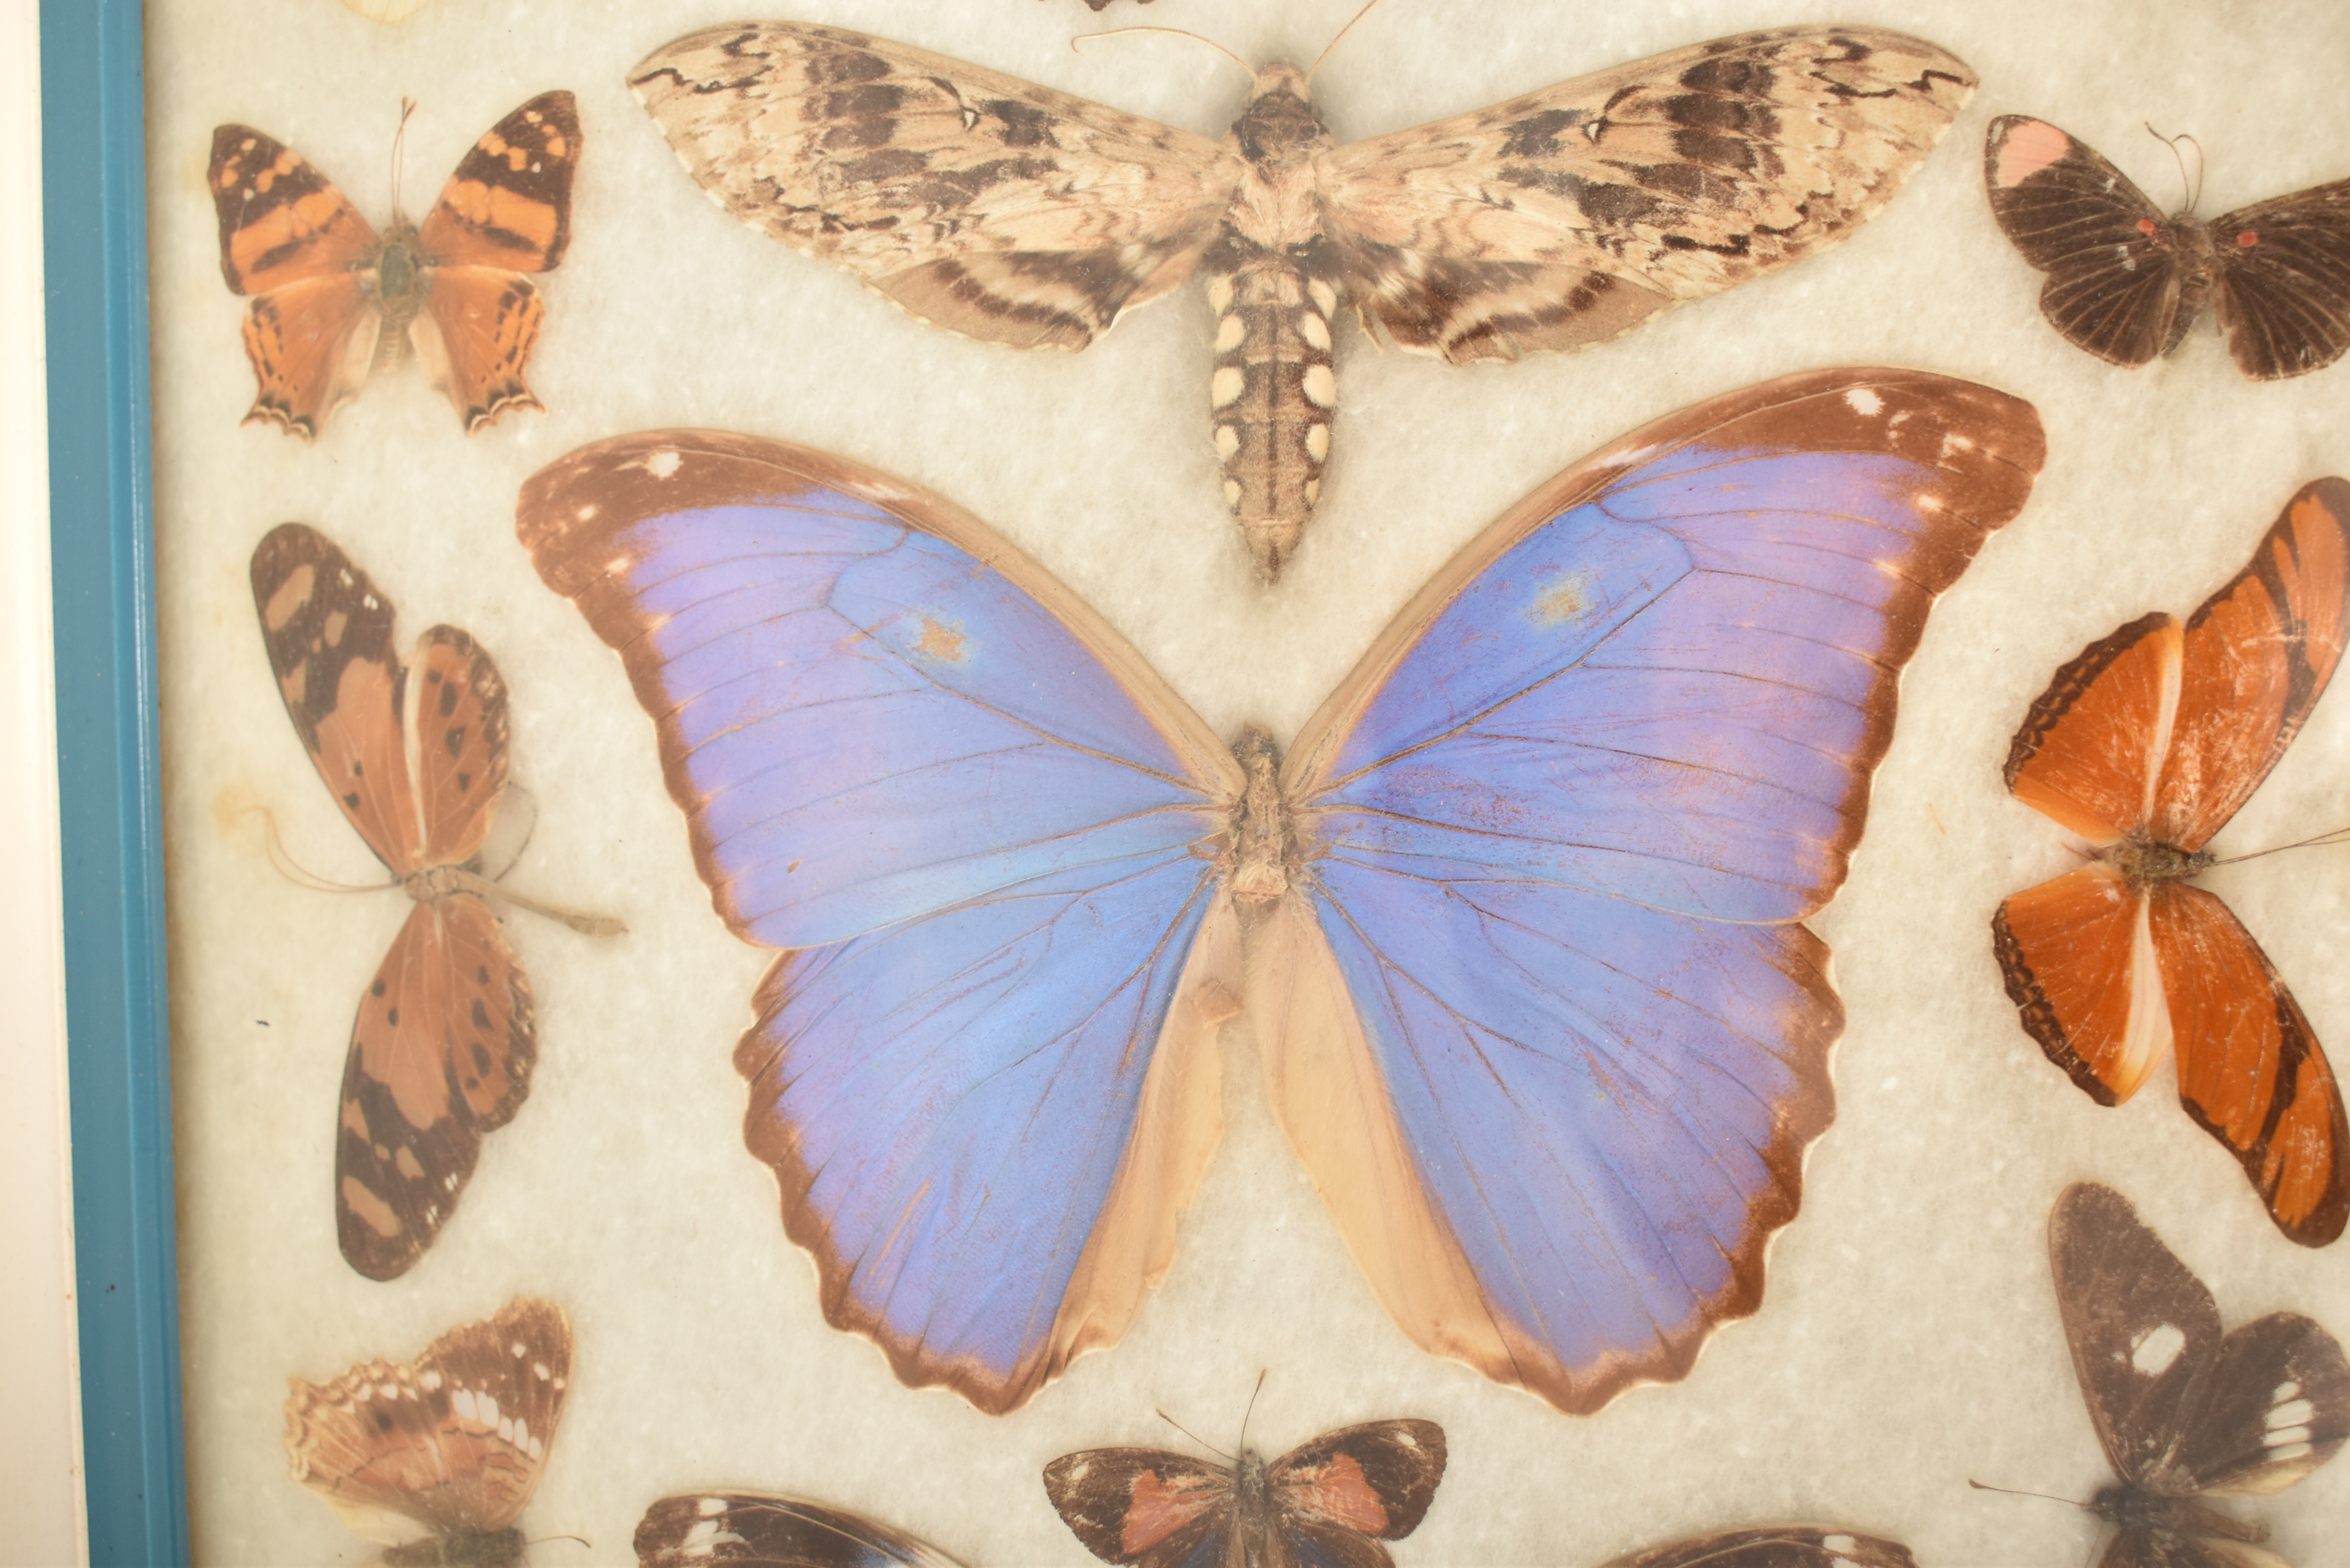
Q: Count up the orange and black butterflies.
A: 3